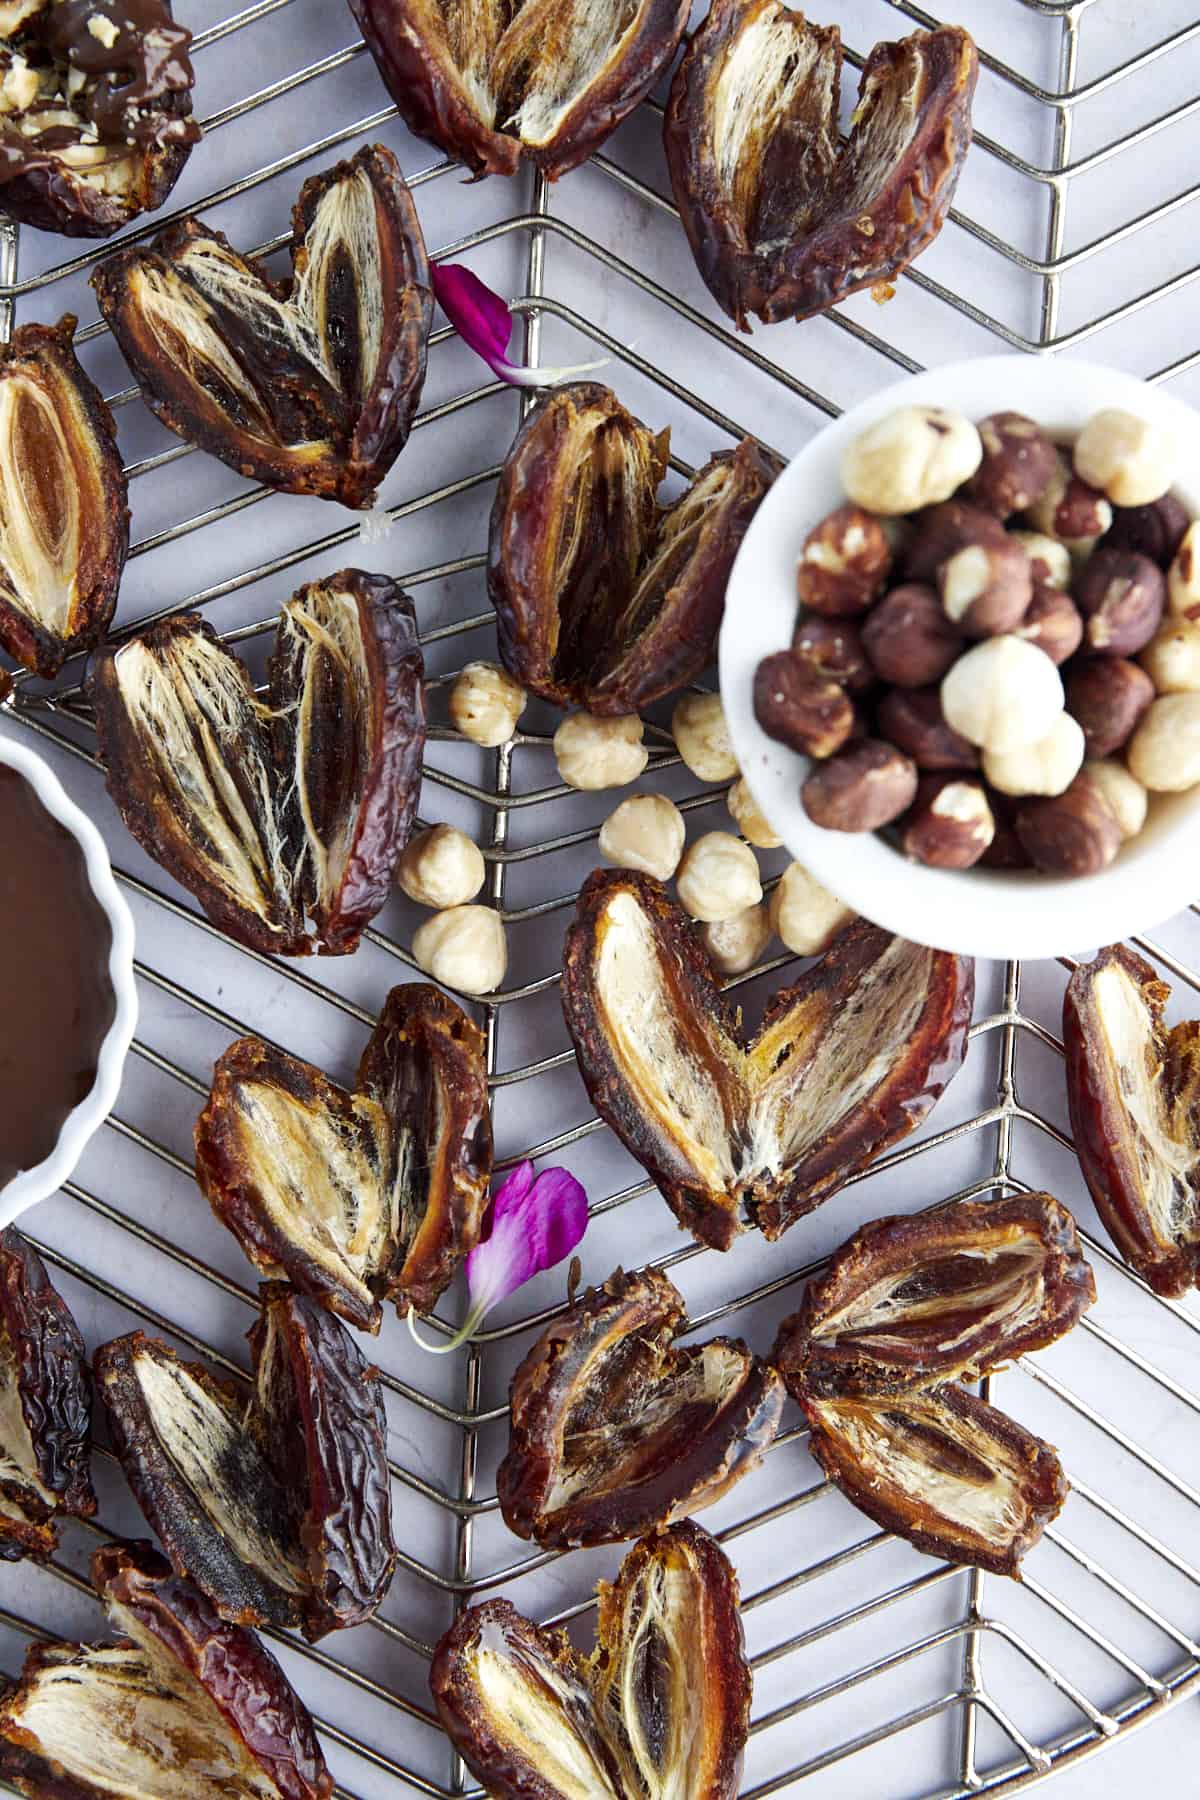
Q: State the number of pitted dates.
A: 15